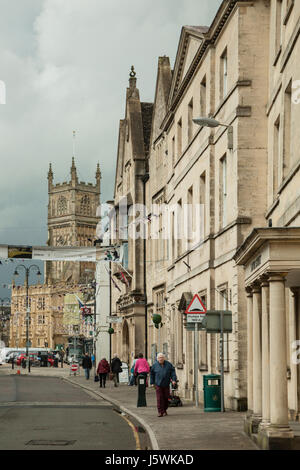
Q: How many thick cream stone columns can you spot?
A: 4